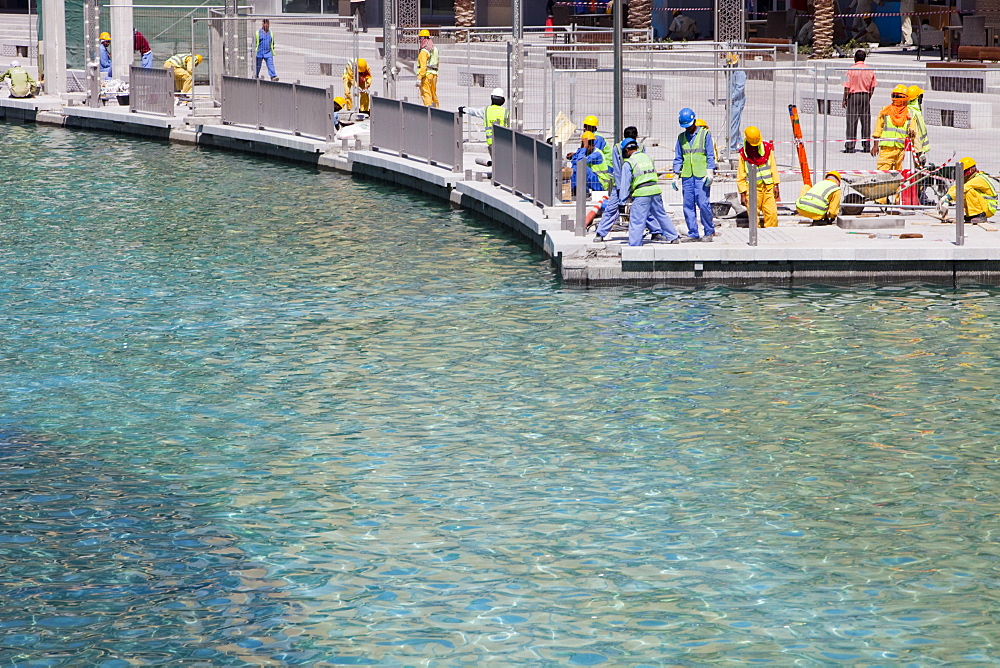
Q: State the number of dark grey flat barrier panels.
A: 10